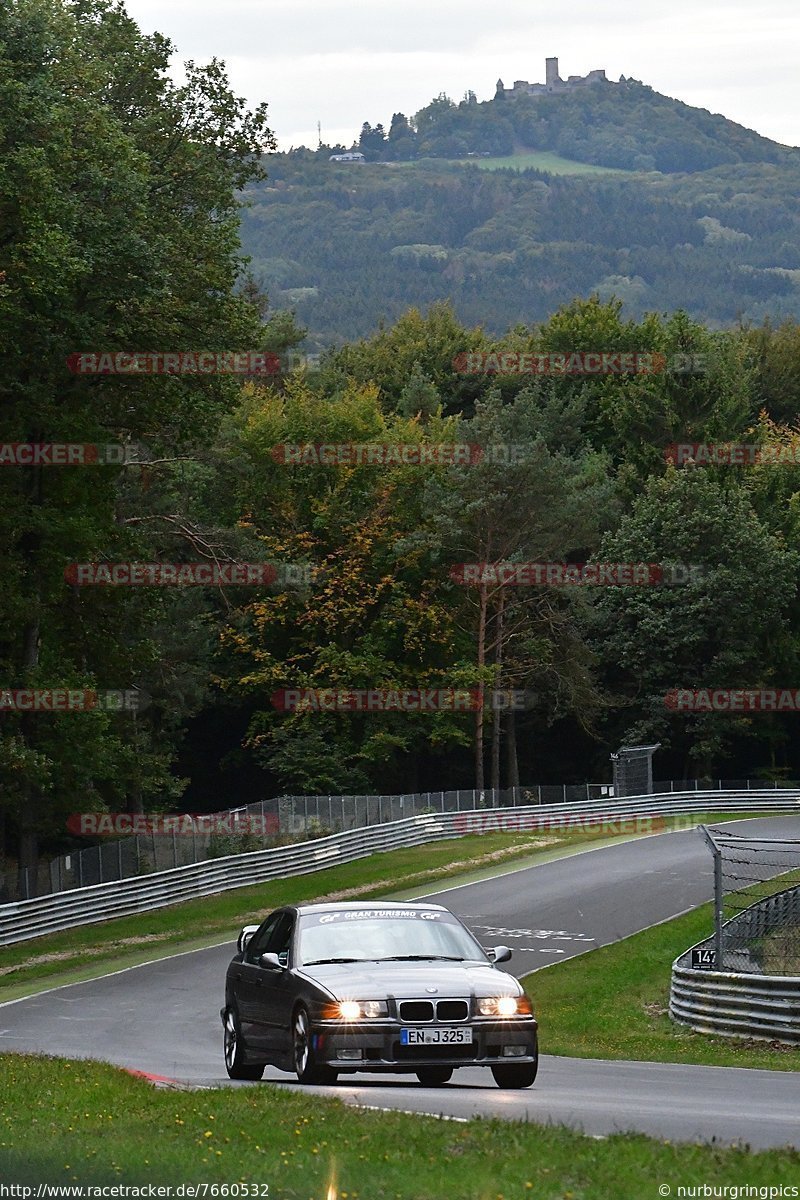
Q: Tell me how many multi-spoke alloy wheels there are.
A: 2